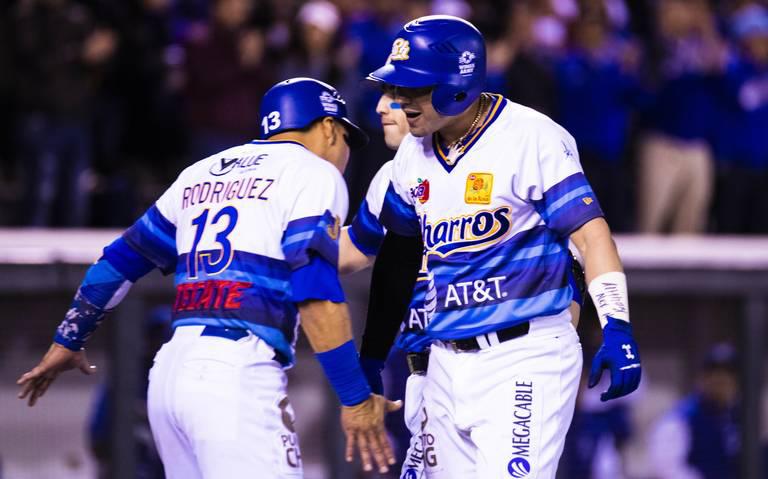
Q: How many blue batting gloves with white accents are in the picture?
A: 1